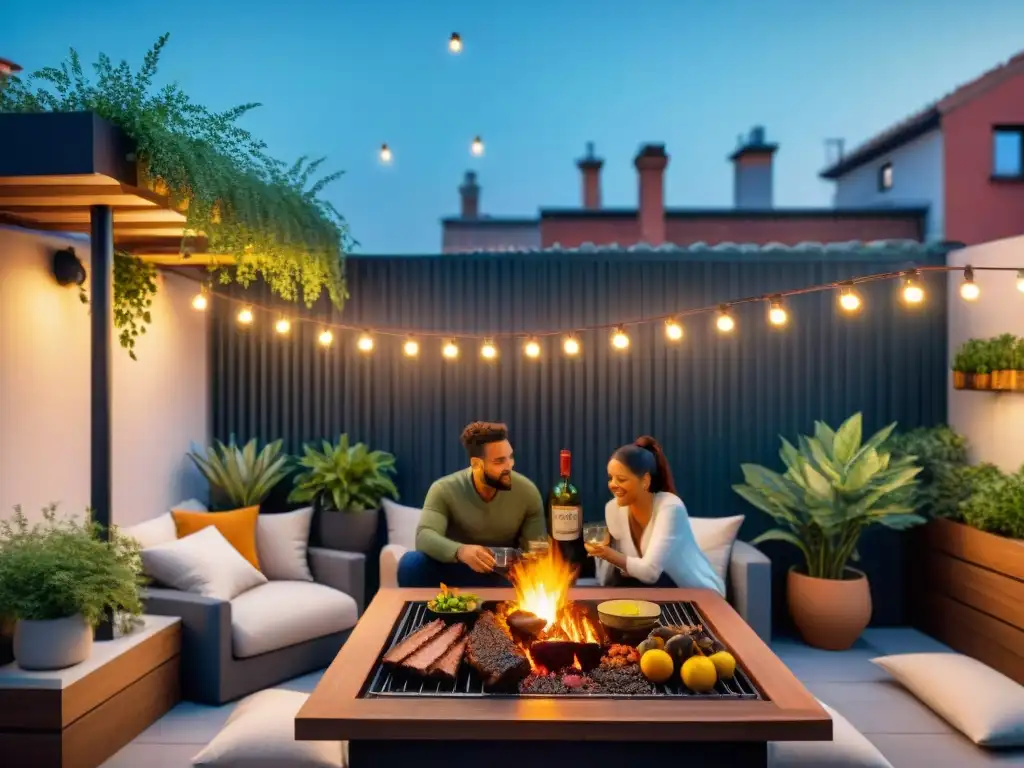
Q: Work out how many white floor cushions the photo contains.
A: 3